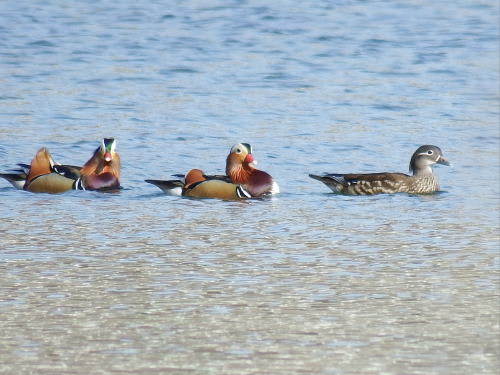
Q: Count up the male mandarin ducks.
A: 2